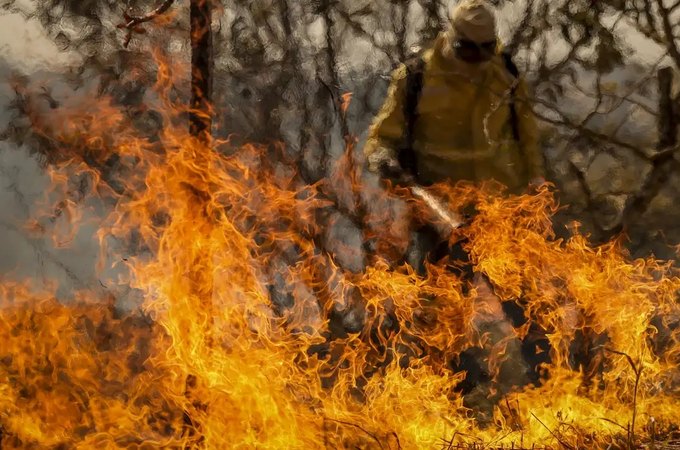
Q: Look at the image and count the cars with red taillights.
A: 0